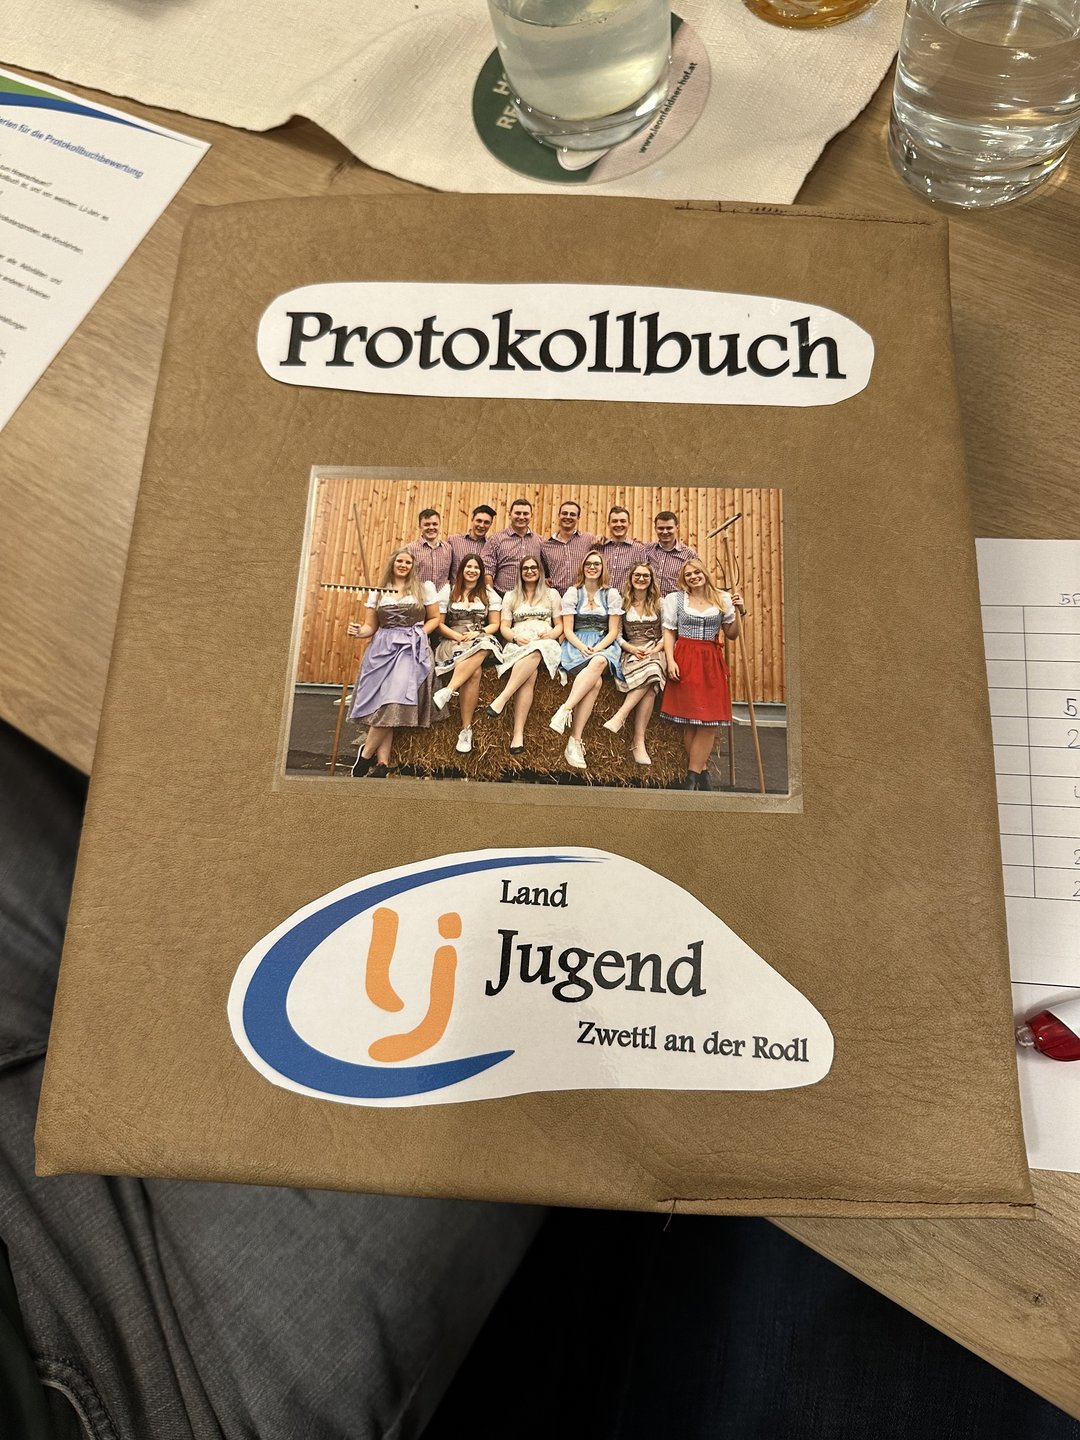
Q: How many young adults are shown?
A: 12